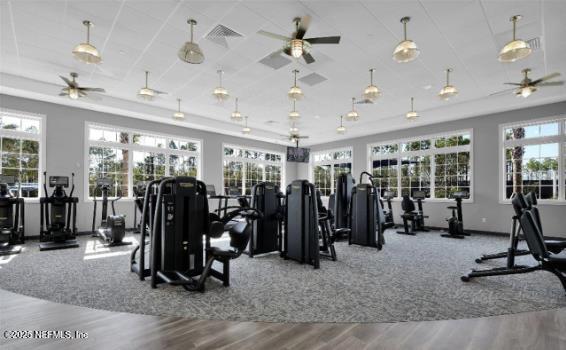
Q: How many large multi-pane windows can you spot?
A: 6